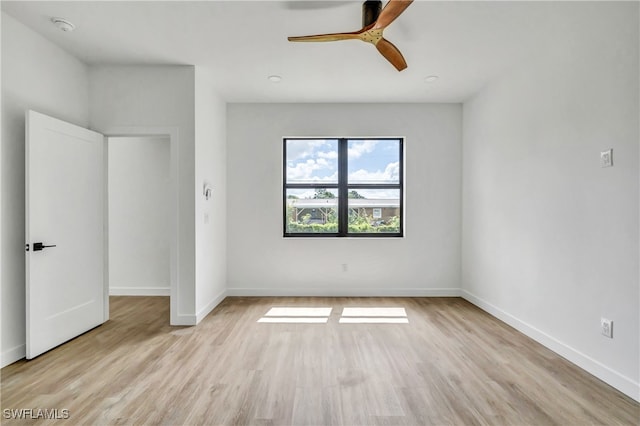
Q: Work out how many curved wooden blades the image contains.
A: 3